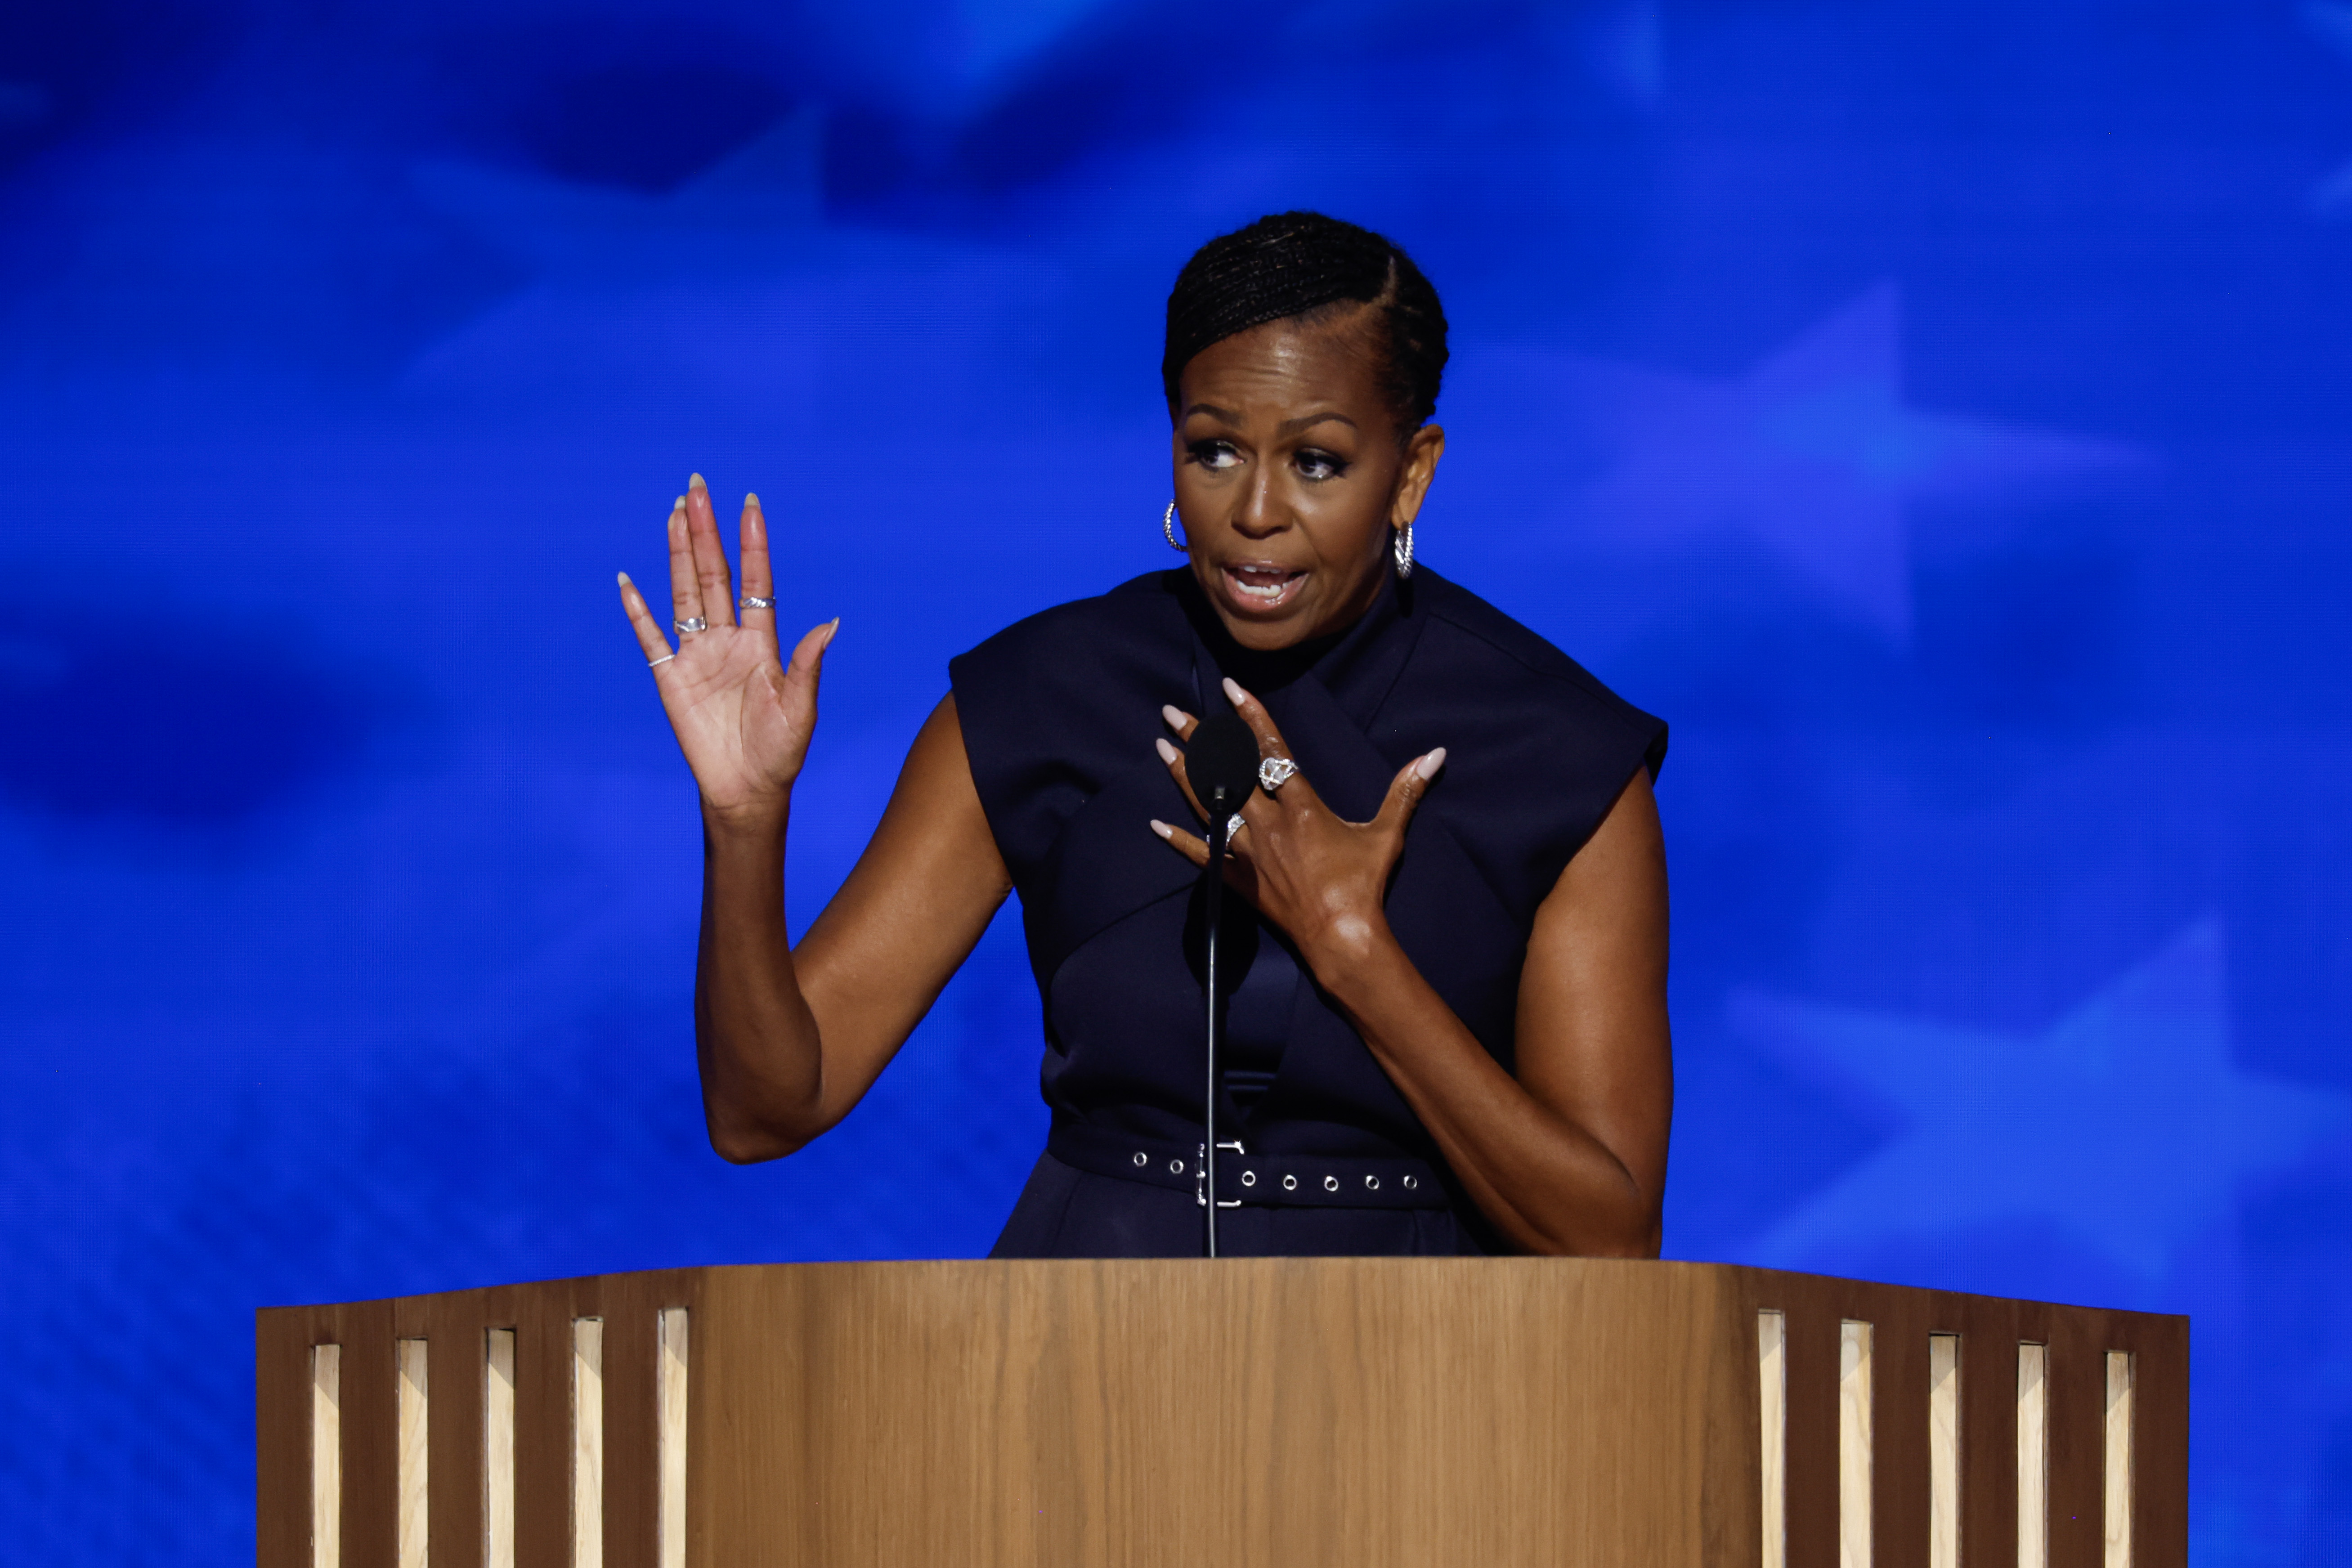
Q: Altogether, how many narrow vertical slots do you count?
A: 10